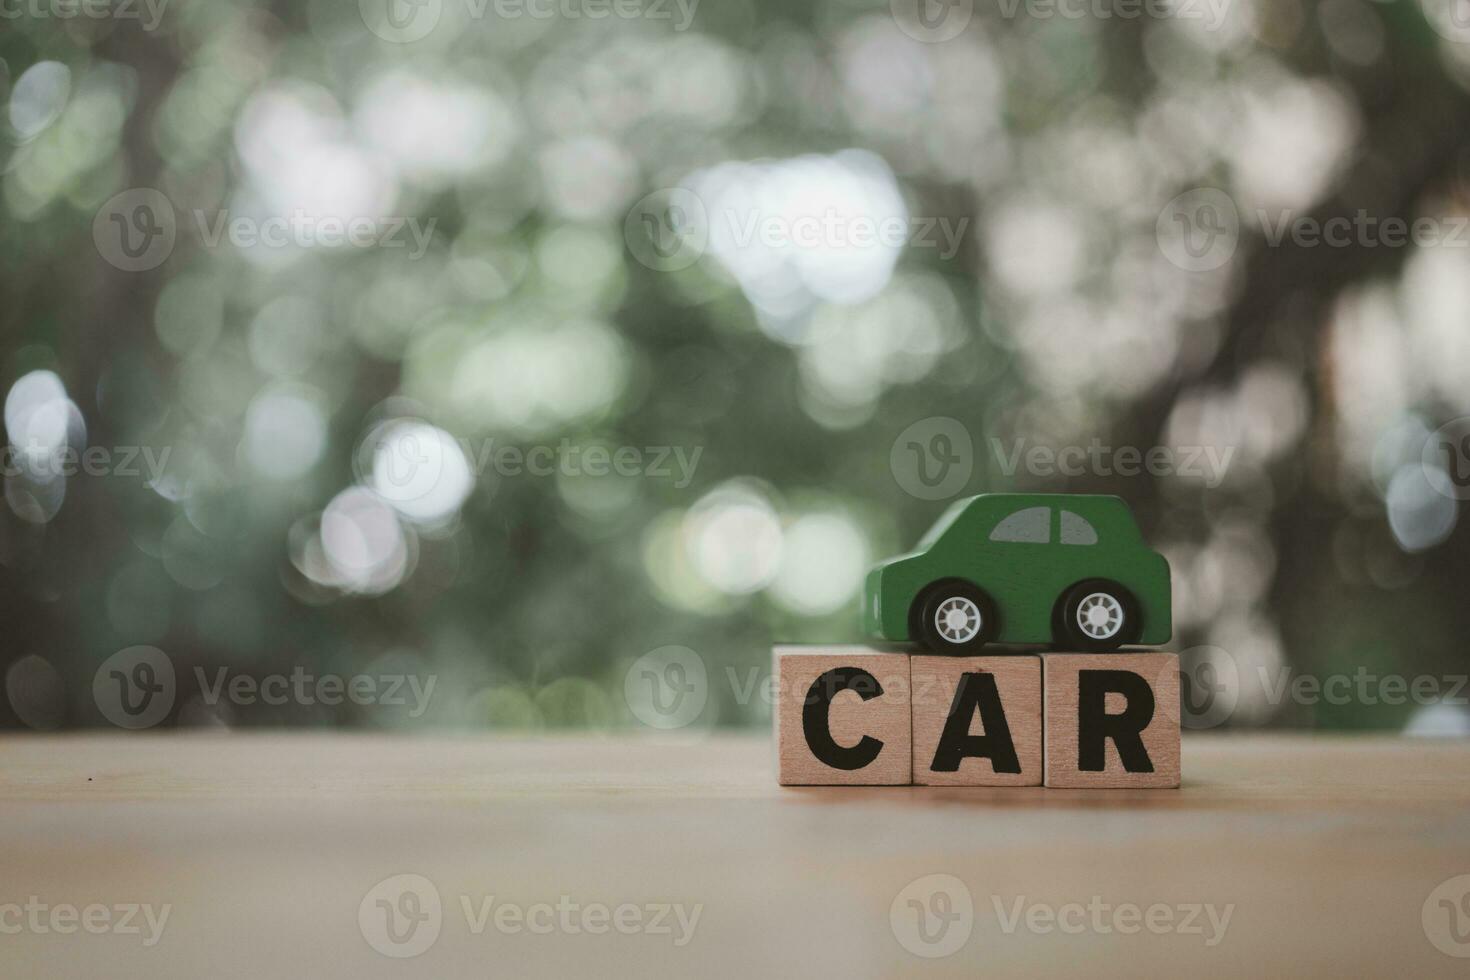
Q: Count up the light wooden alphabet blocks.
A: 3